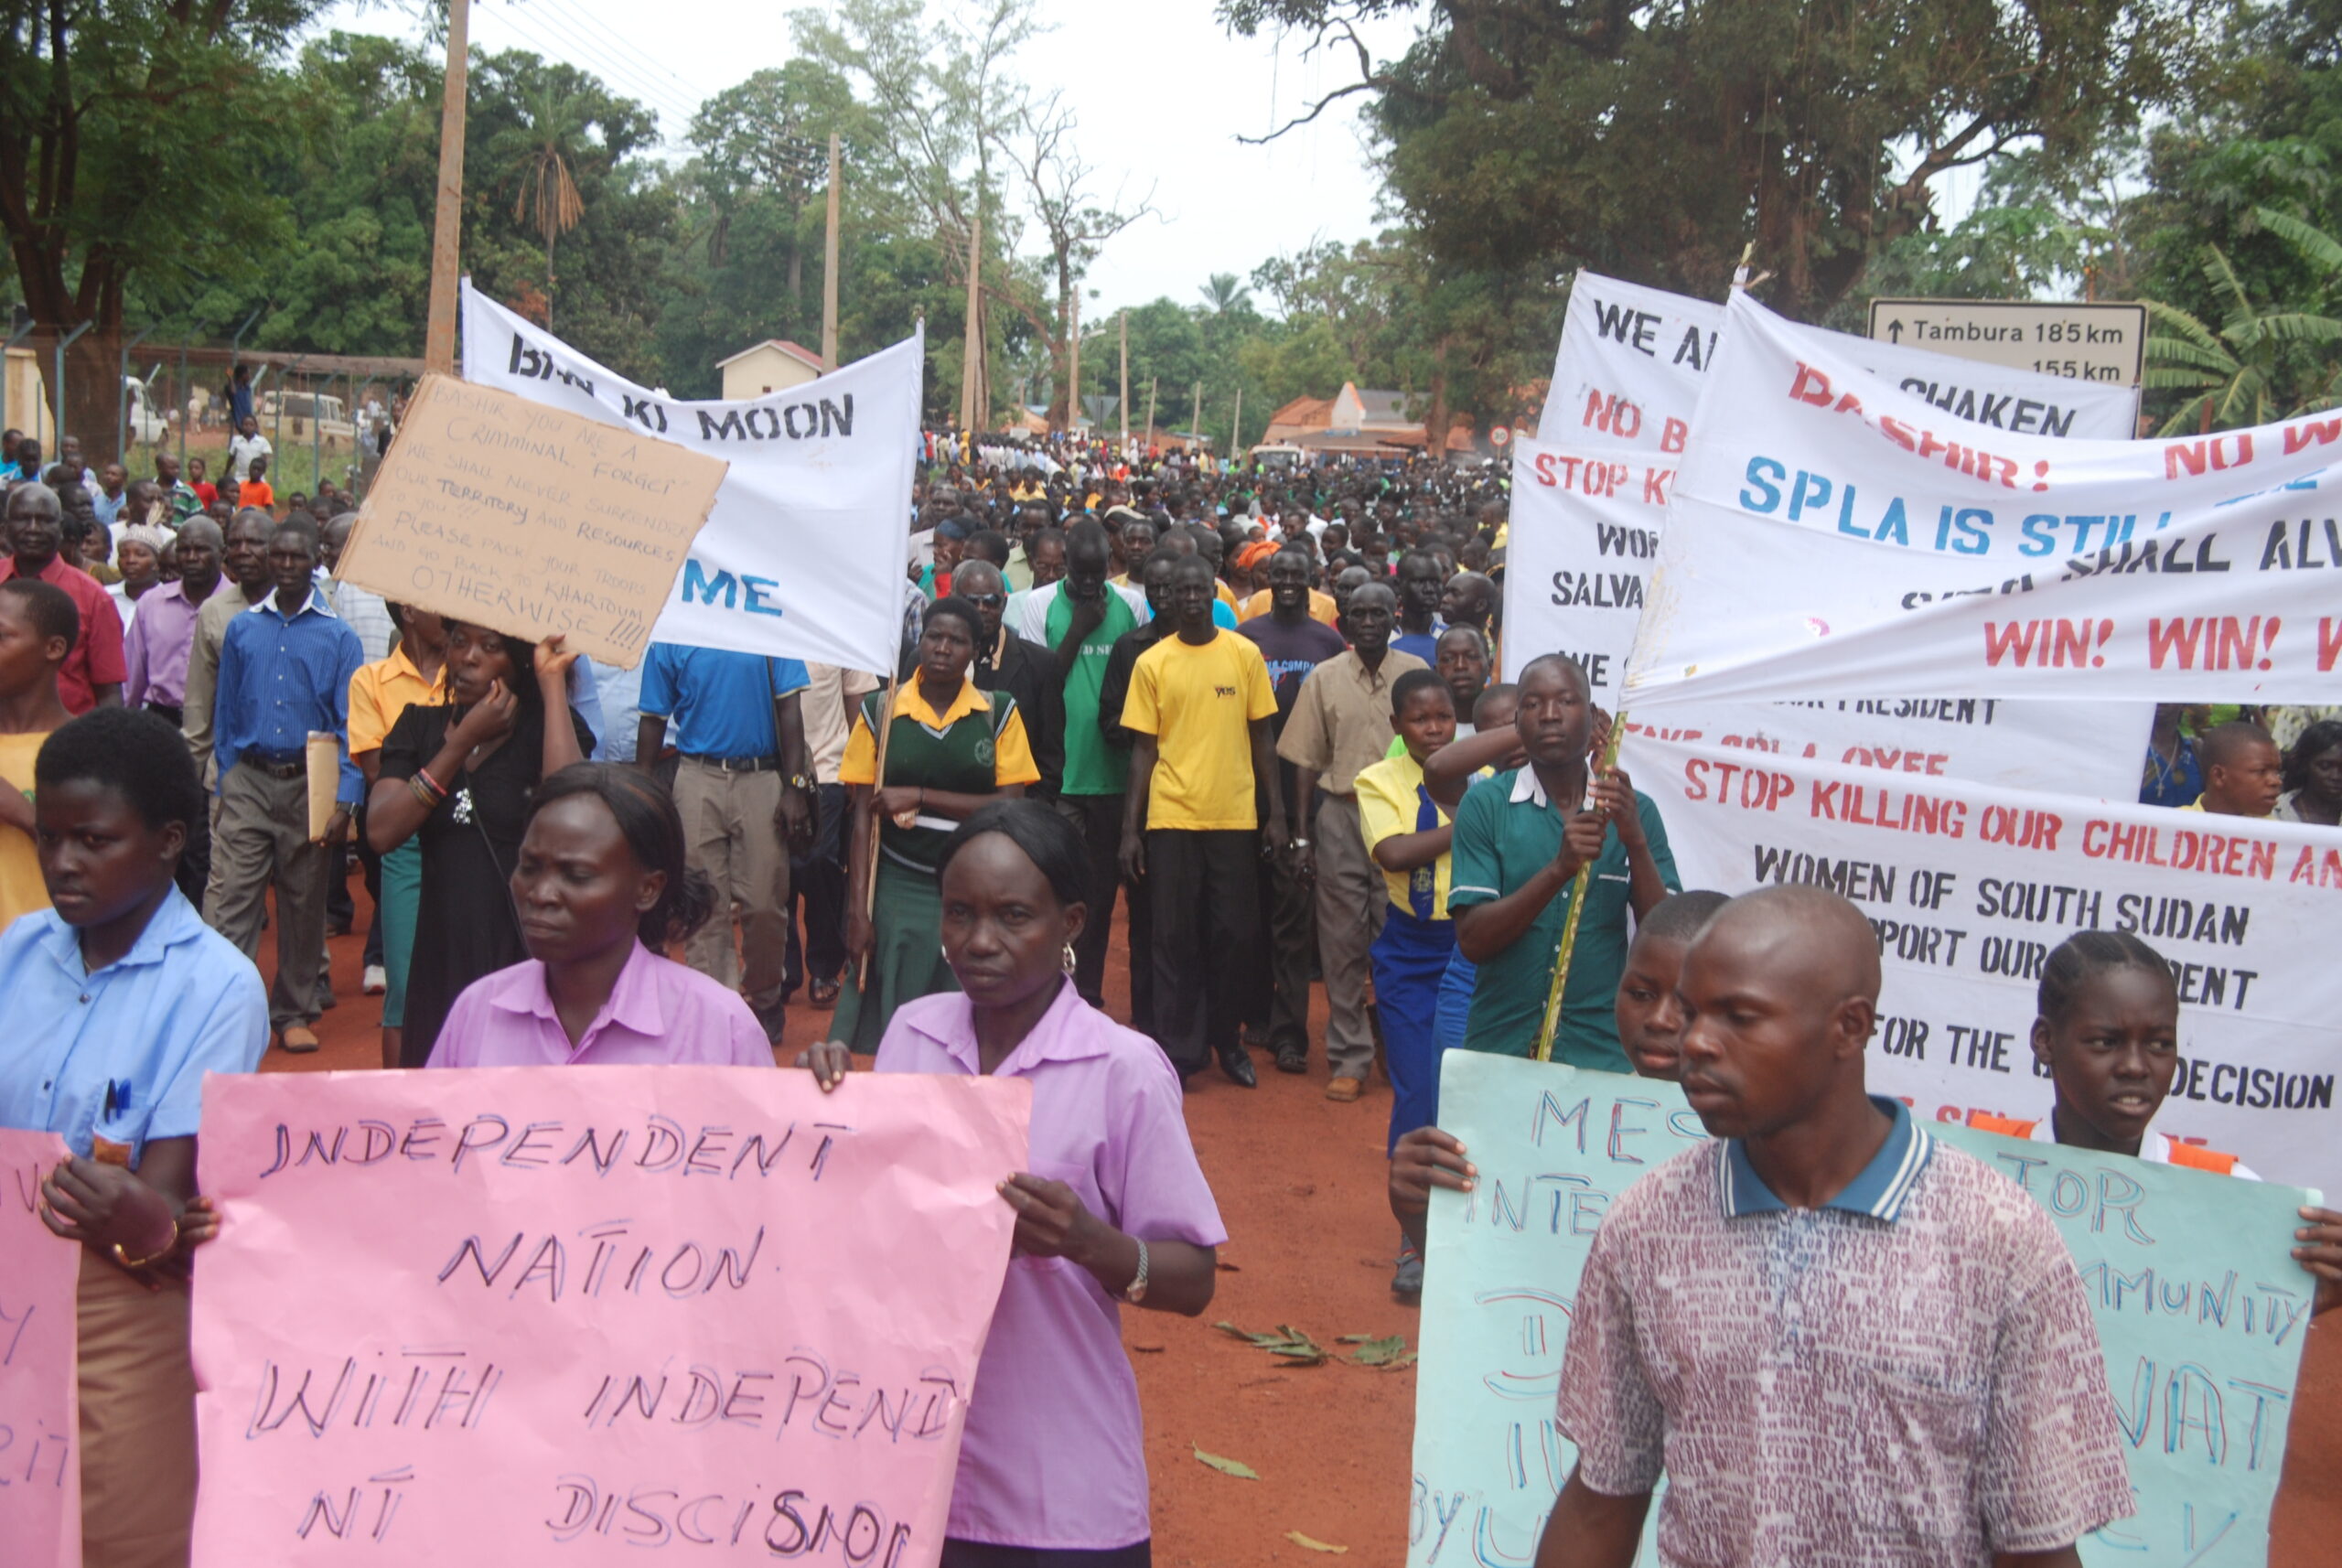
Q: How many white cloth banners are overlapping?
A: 4